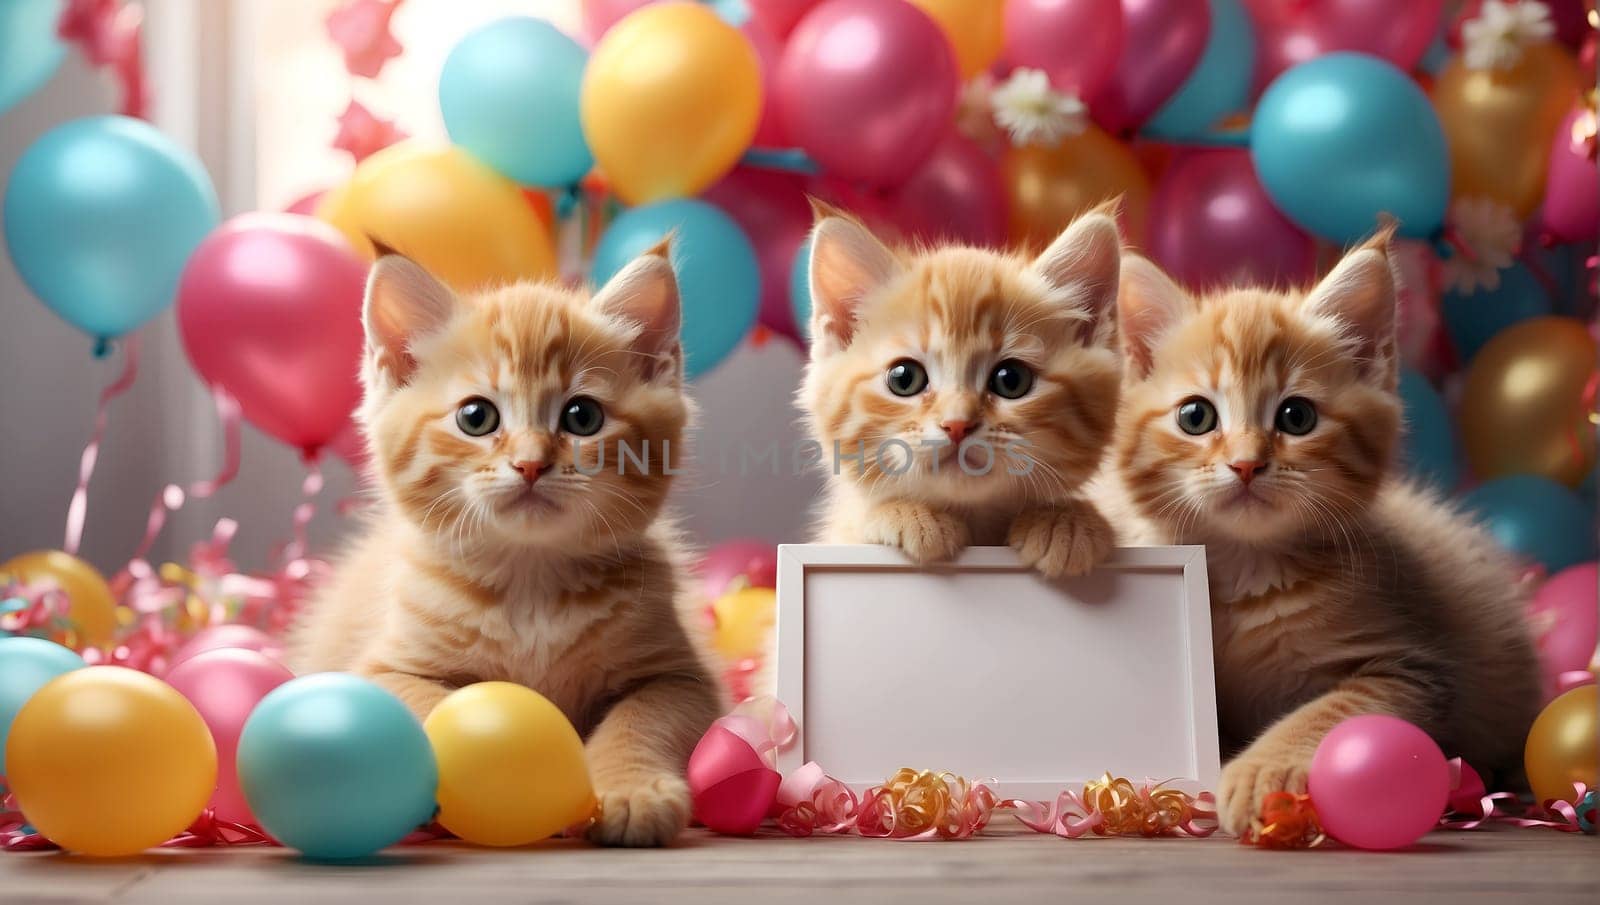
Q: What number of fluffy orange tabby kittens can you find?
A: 3